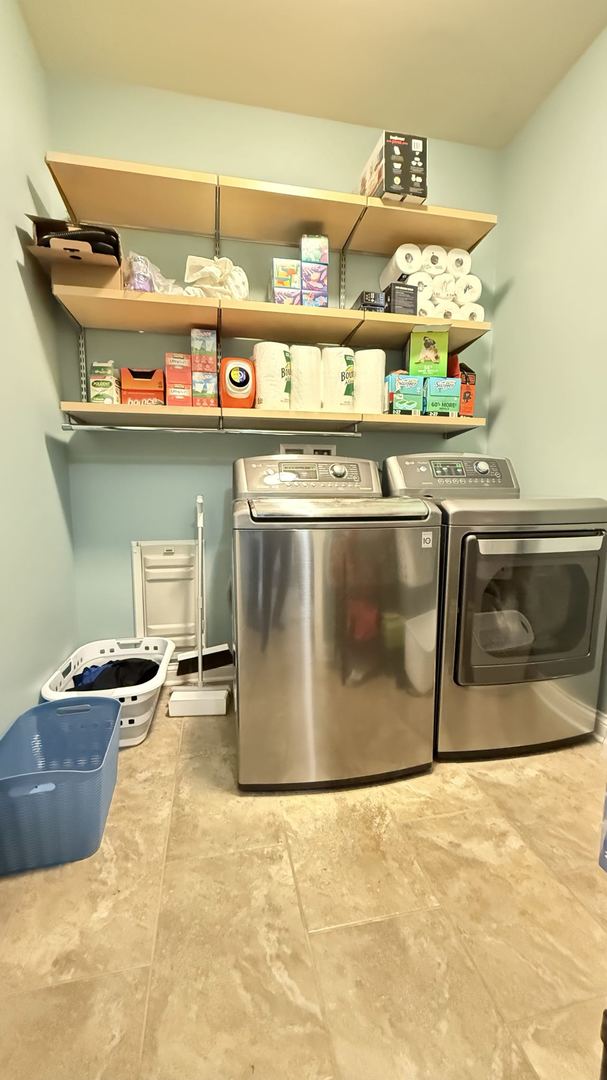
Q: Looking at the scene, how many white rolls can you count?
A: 13